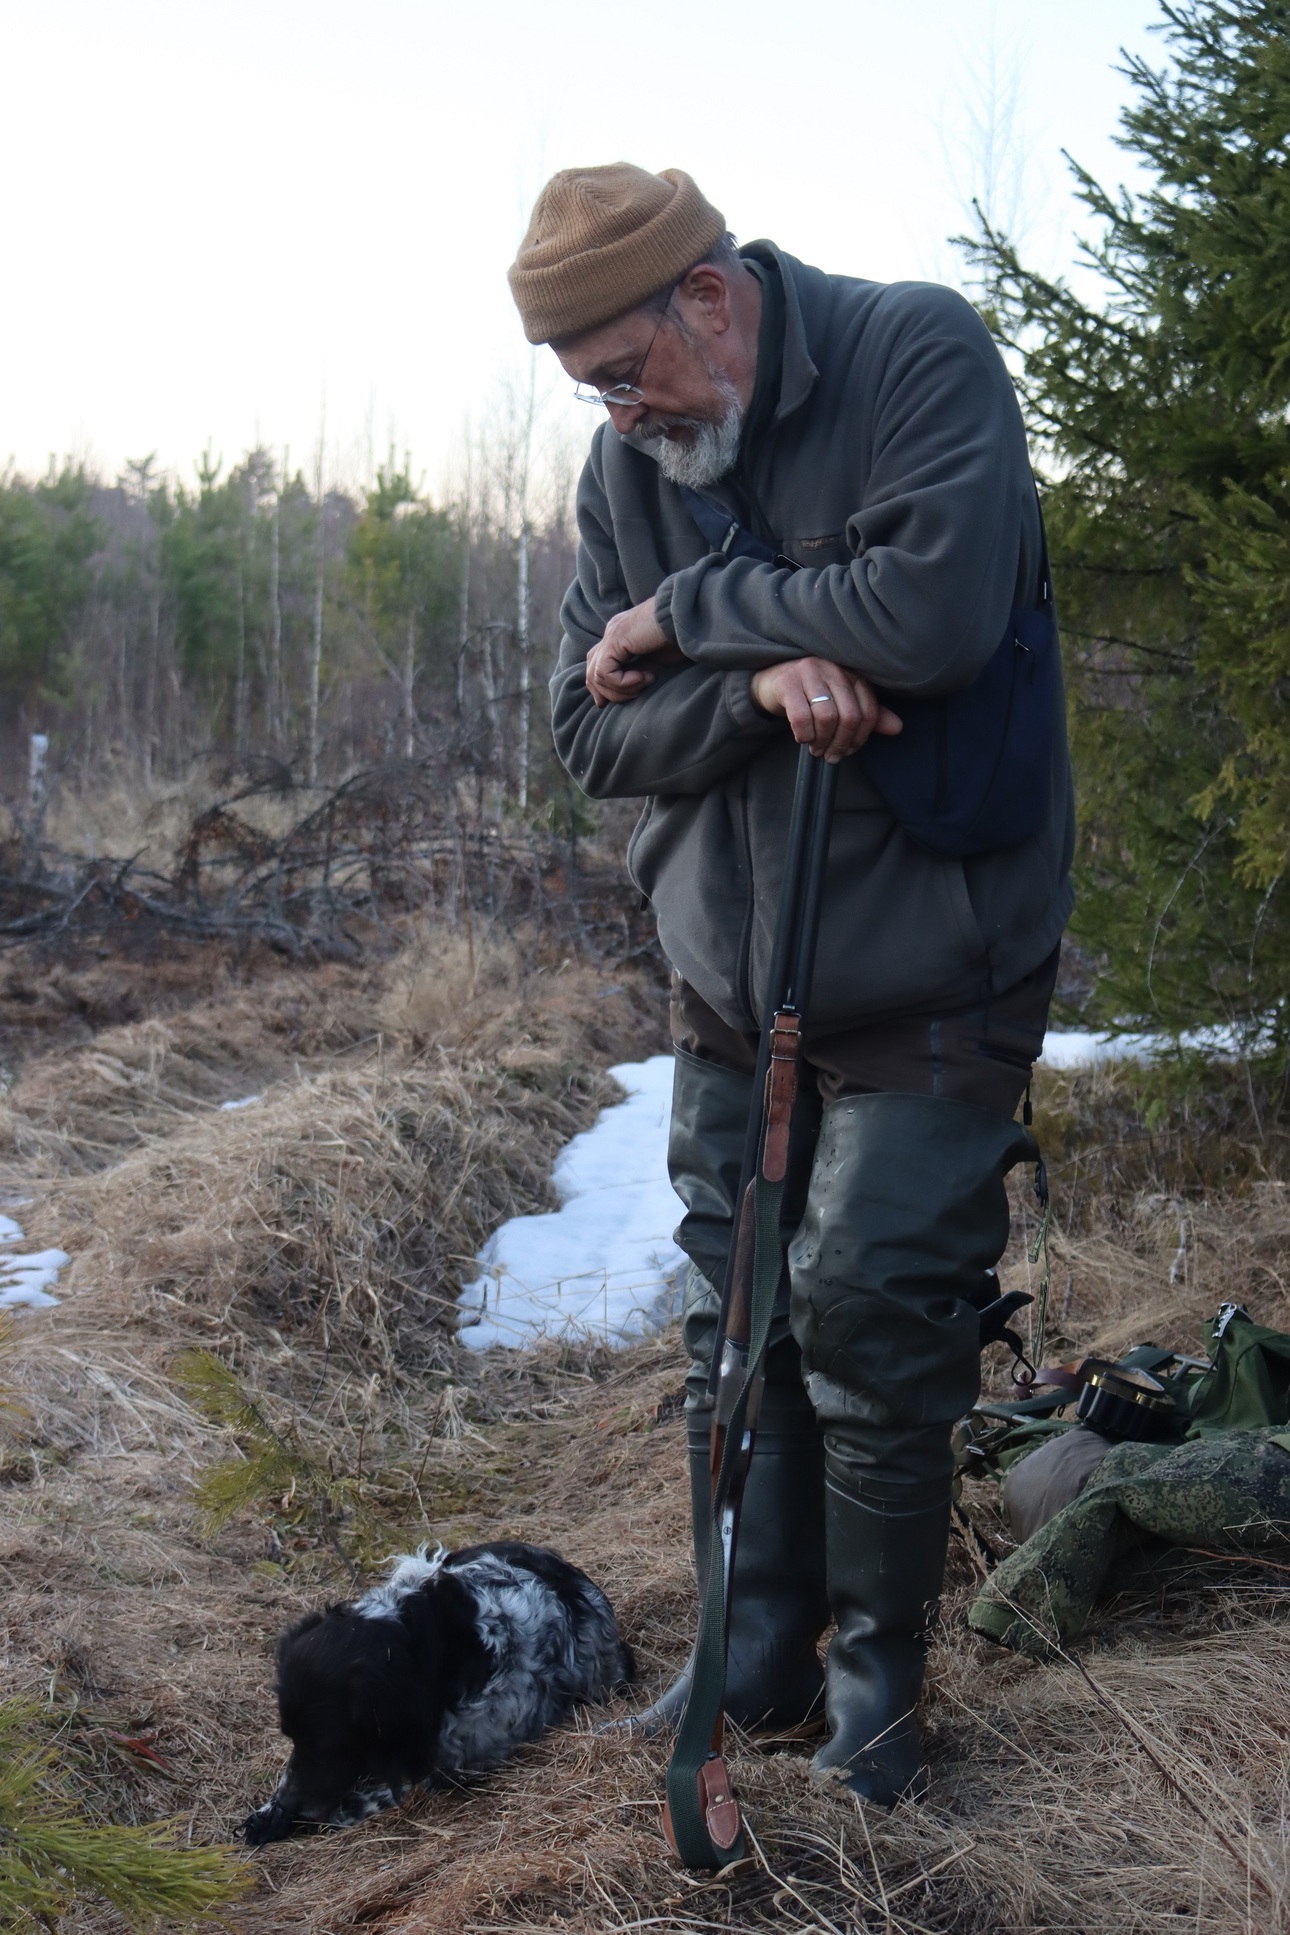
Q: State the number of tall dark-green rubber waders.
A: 2